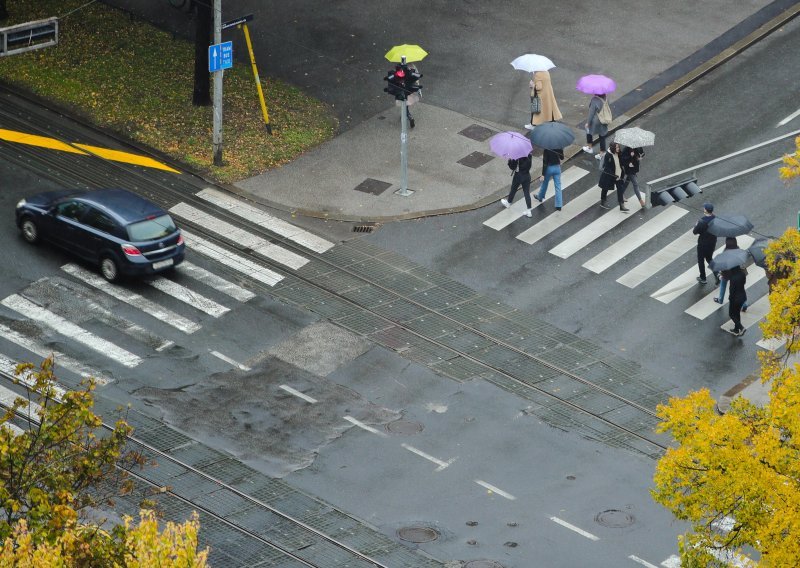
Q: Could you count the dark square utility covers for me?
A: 3